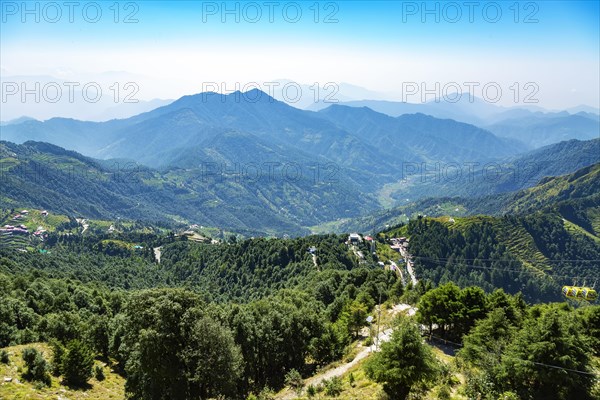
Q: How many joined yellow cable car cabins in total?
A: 3